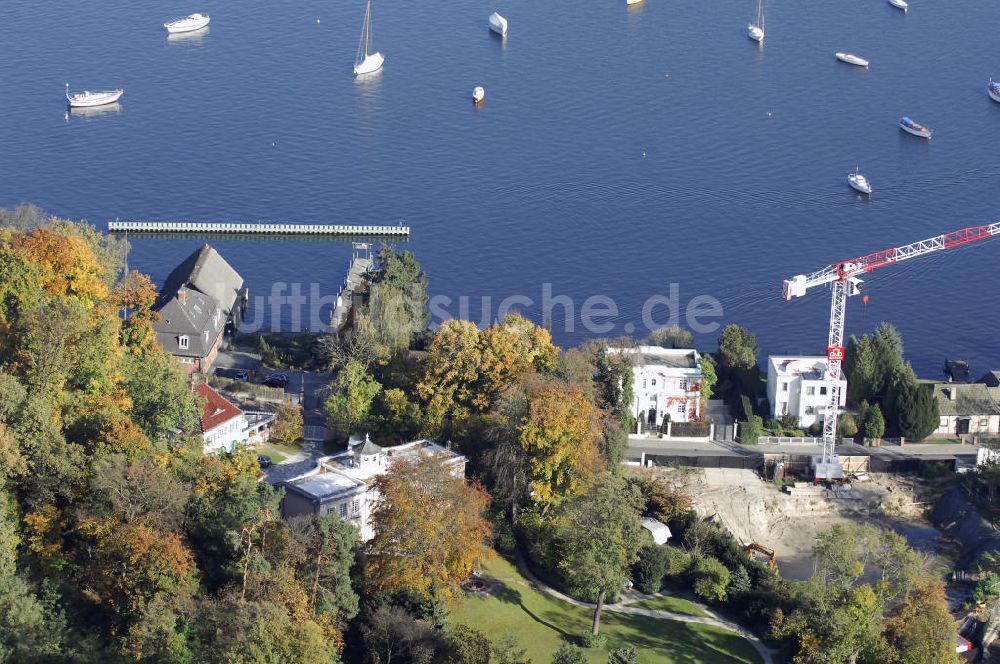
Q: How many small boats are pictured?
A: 12